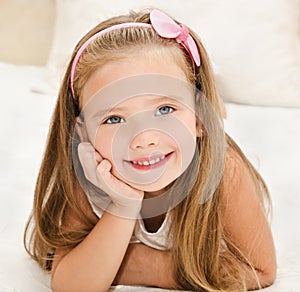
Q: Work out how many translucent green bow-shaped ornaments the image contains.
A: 0